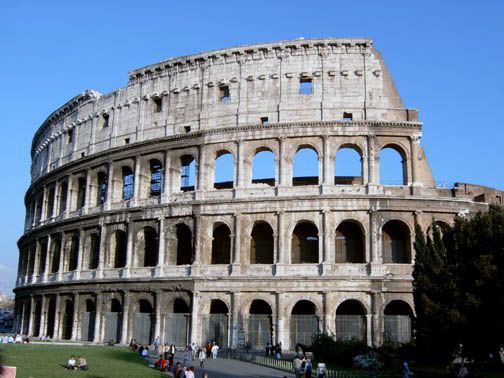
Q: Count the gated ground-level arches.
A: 9